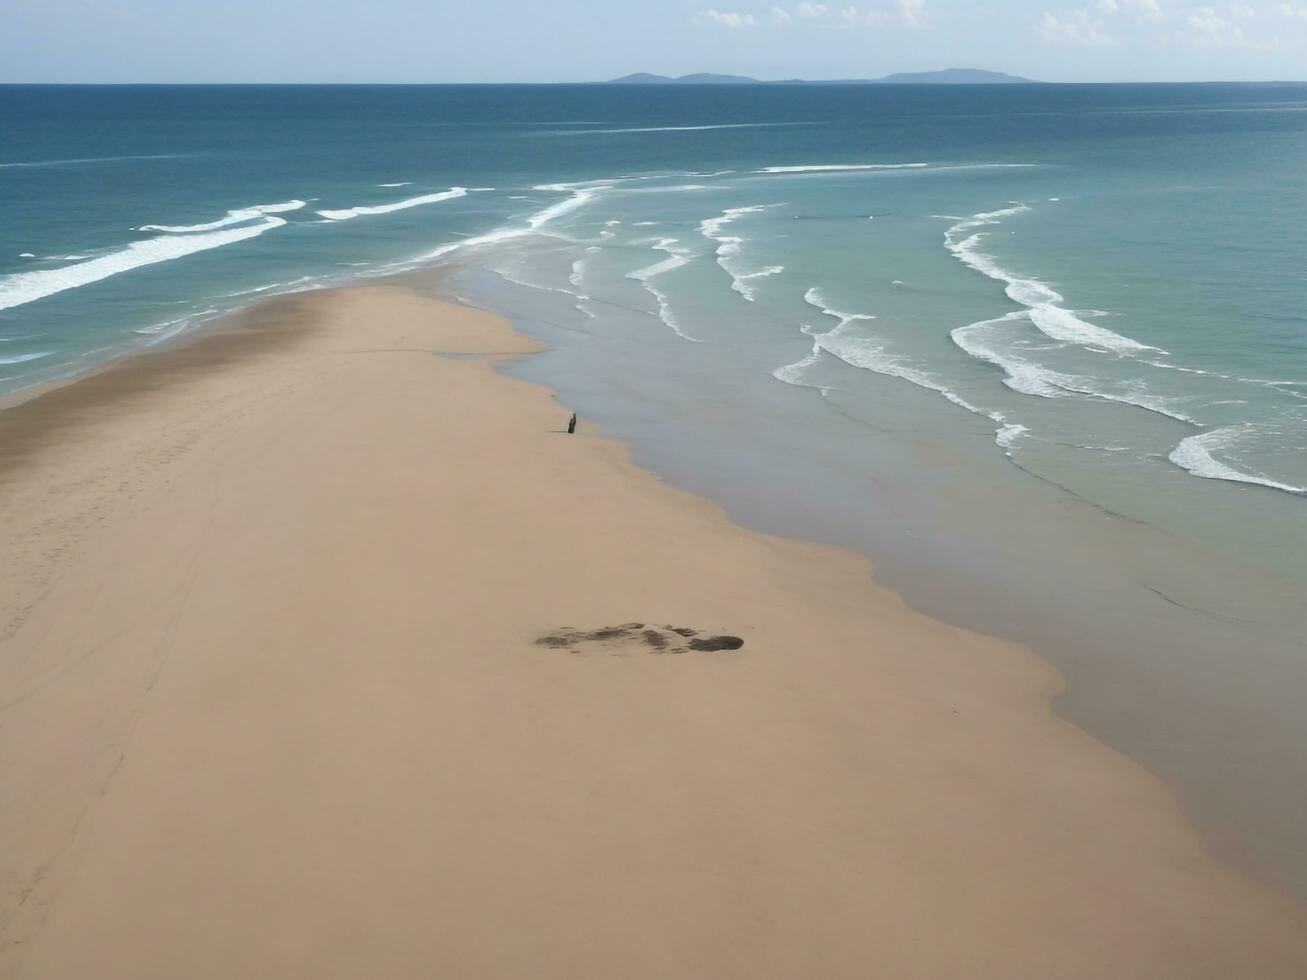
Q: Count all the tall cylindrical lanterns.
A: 0